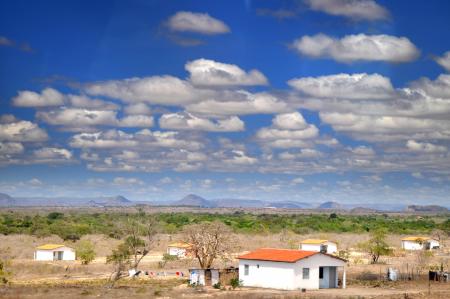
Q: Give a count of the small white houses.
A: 5